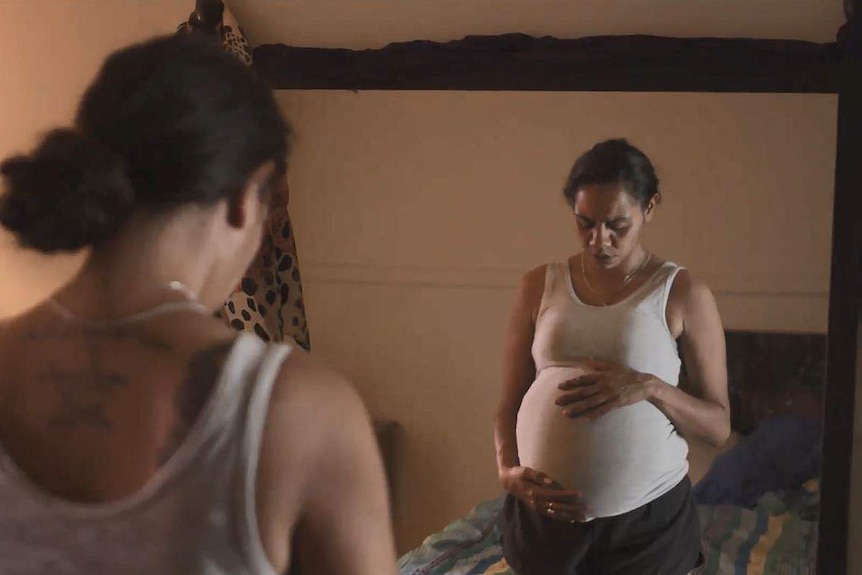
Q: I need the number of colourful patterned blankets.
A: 1